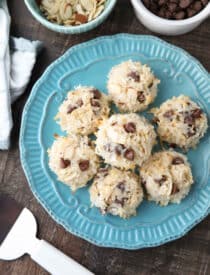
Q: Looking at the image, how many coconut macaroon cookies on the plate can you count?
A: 7